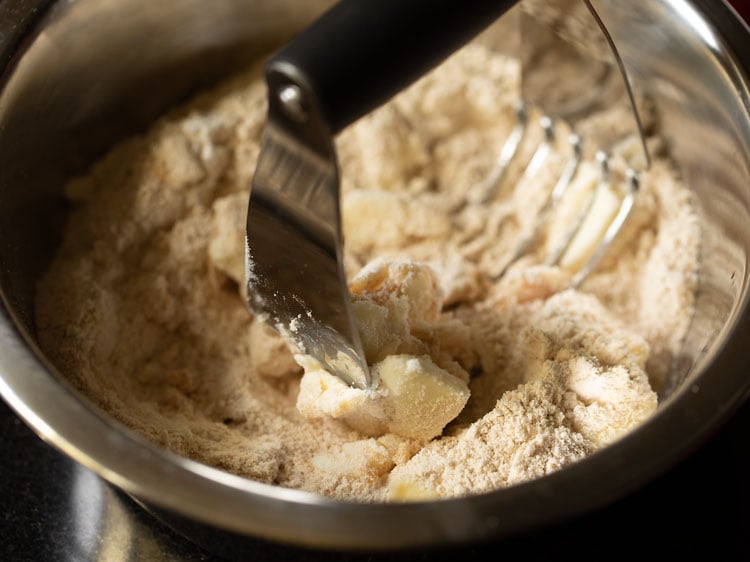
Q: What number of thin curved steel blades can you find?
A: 5